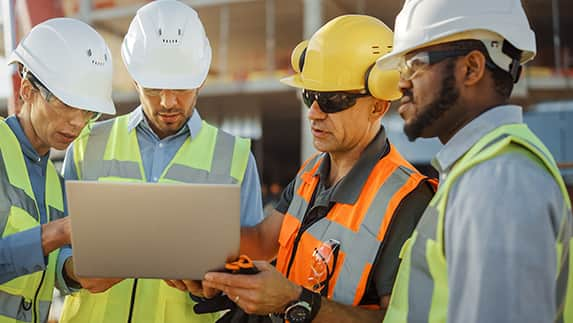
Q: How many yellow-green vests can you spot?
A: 3